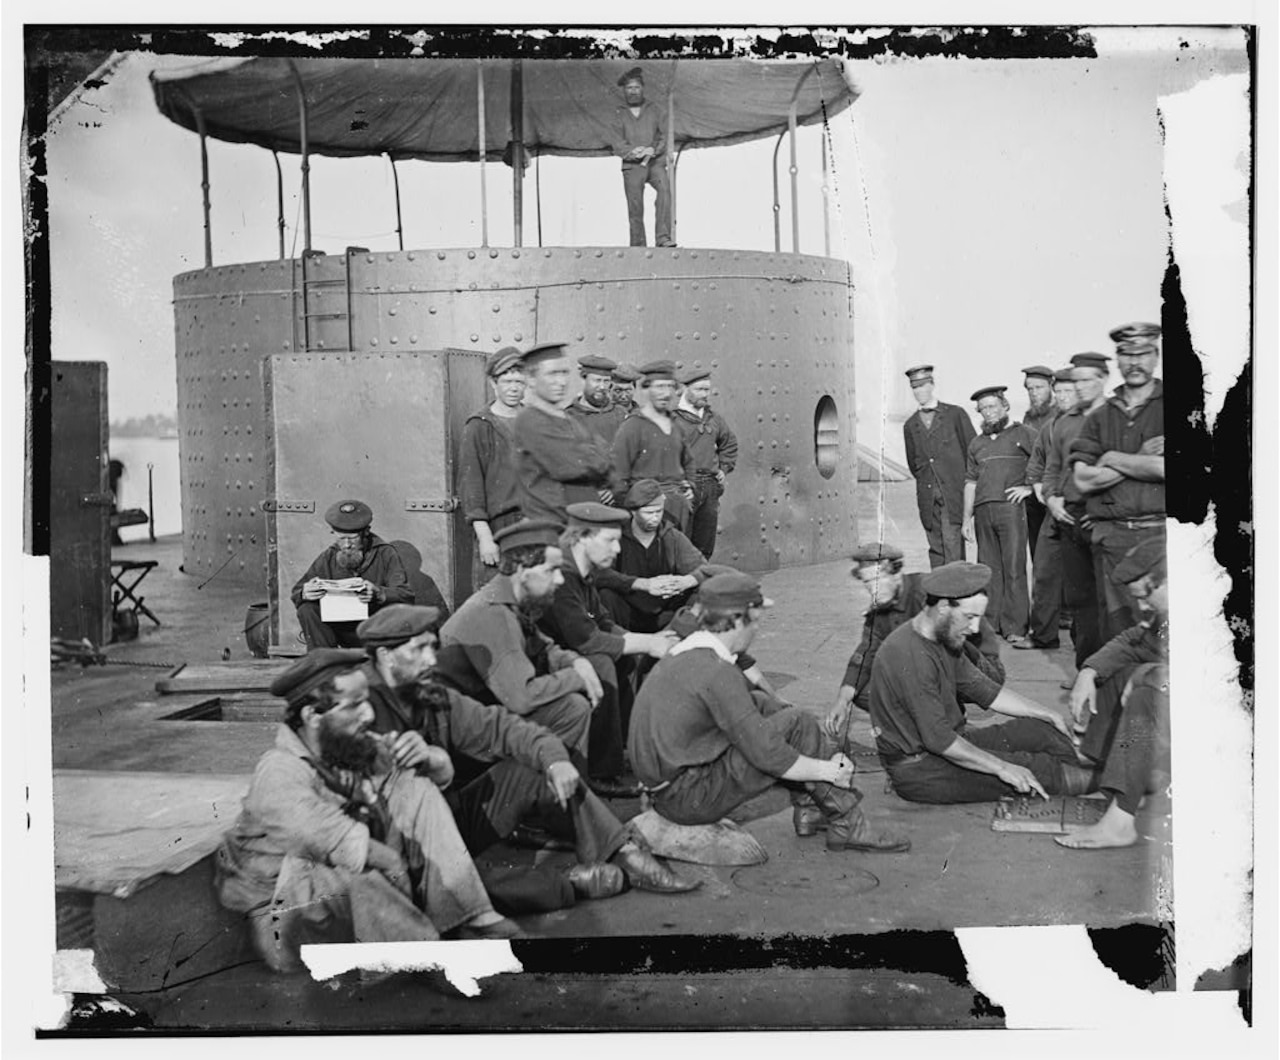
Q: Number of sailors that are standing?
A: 13